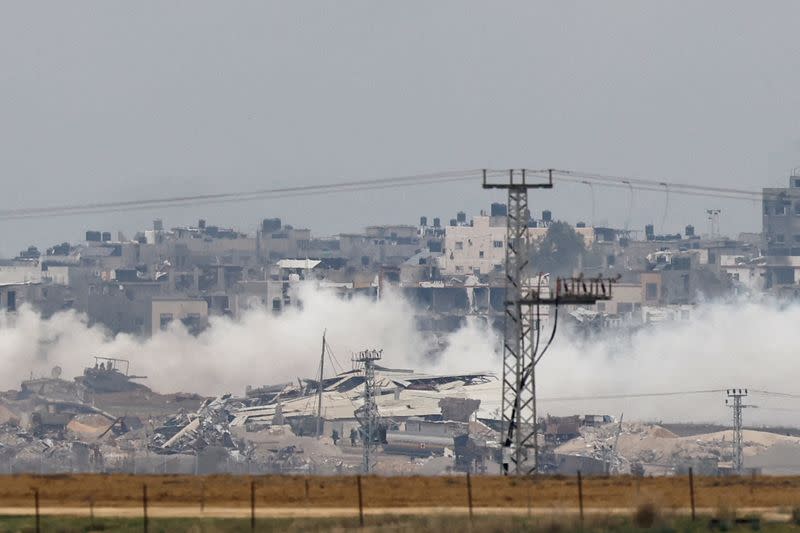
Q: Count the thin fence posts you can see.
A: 7